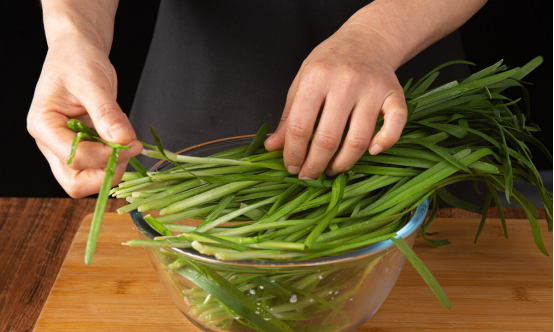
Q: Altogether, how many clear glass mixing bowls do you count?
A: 1